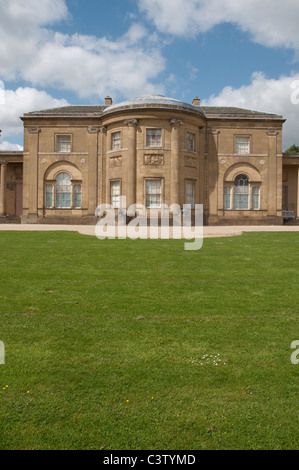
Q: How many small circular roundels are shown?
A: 4